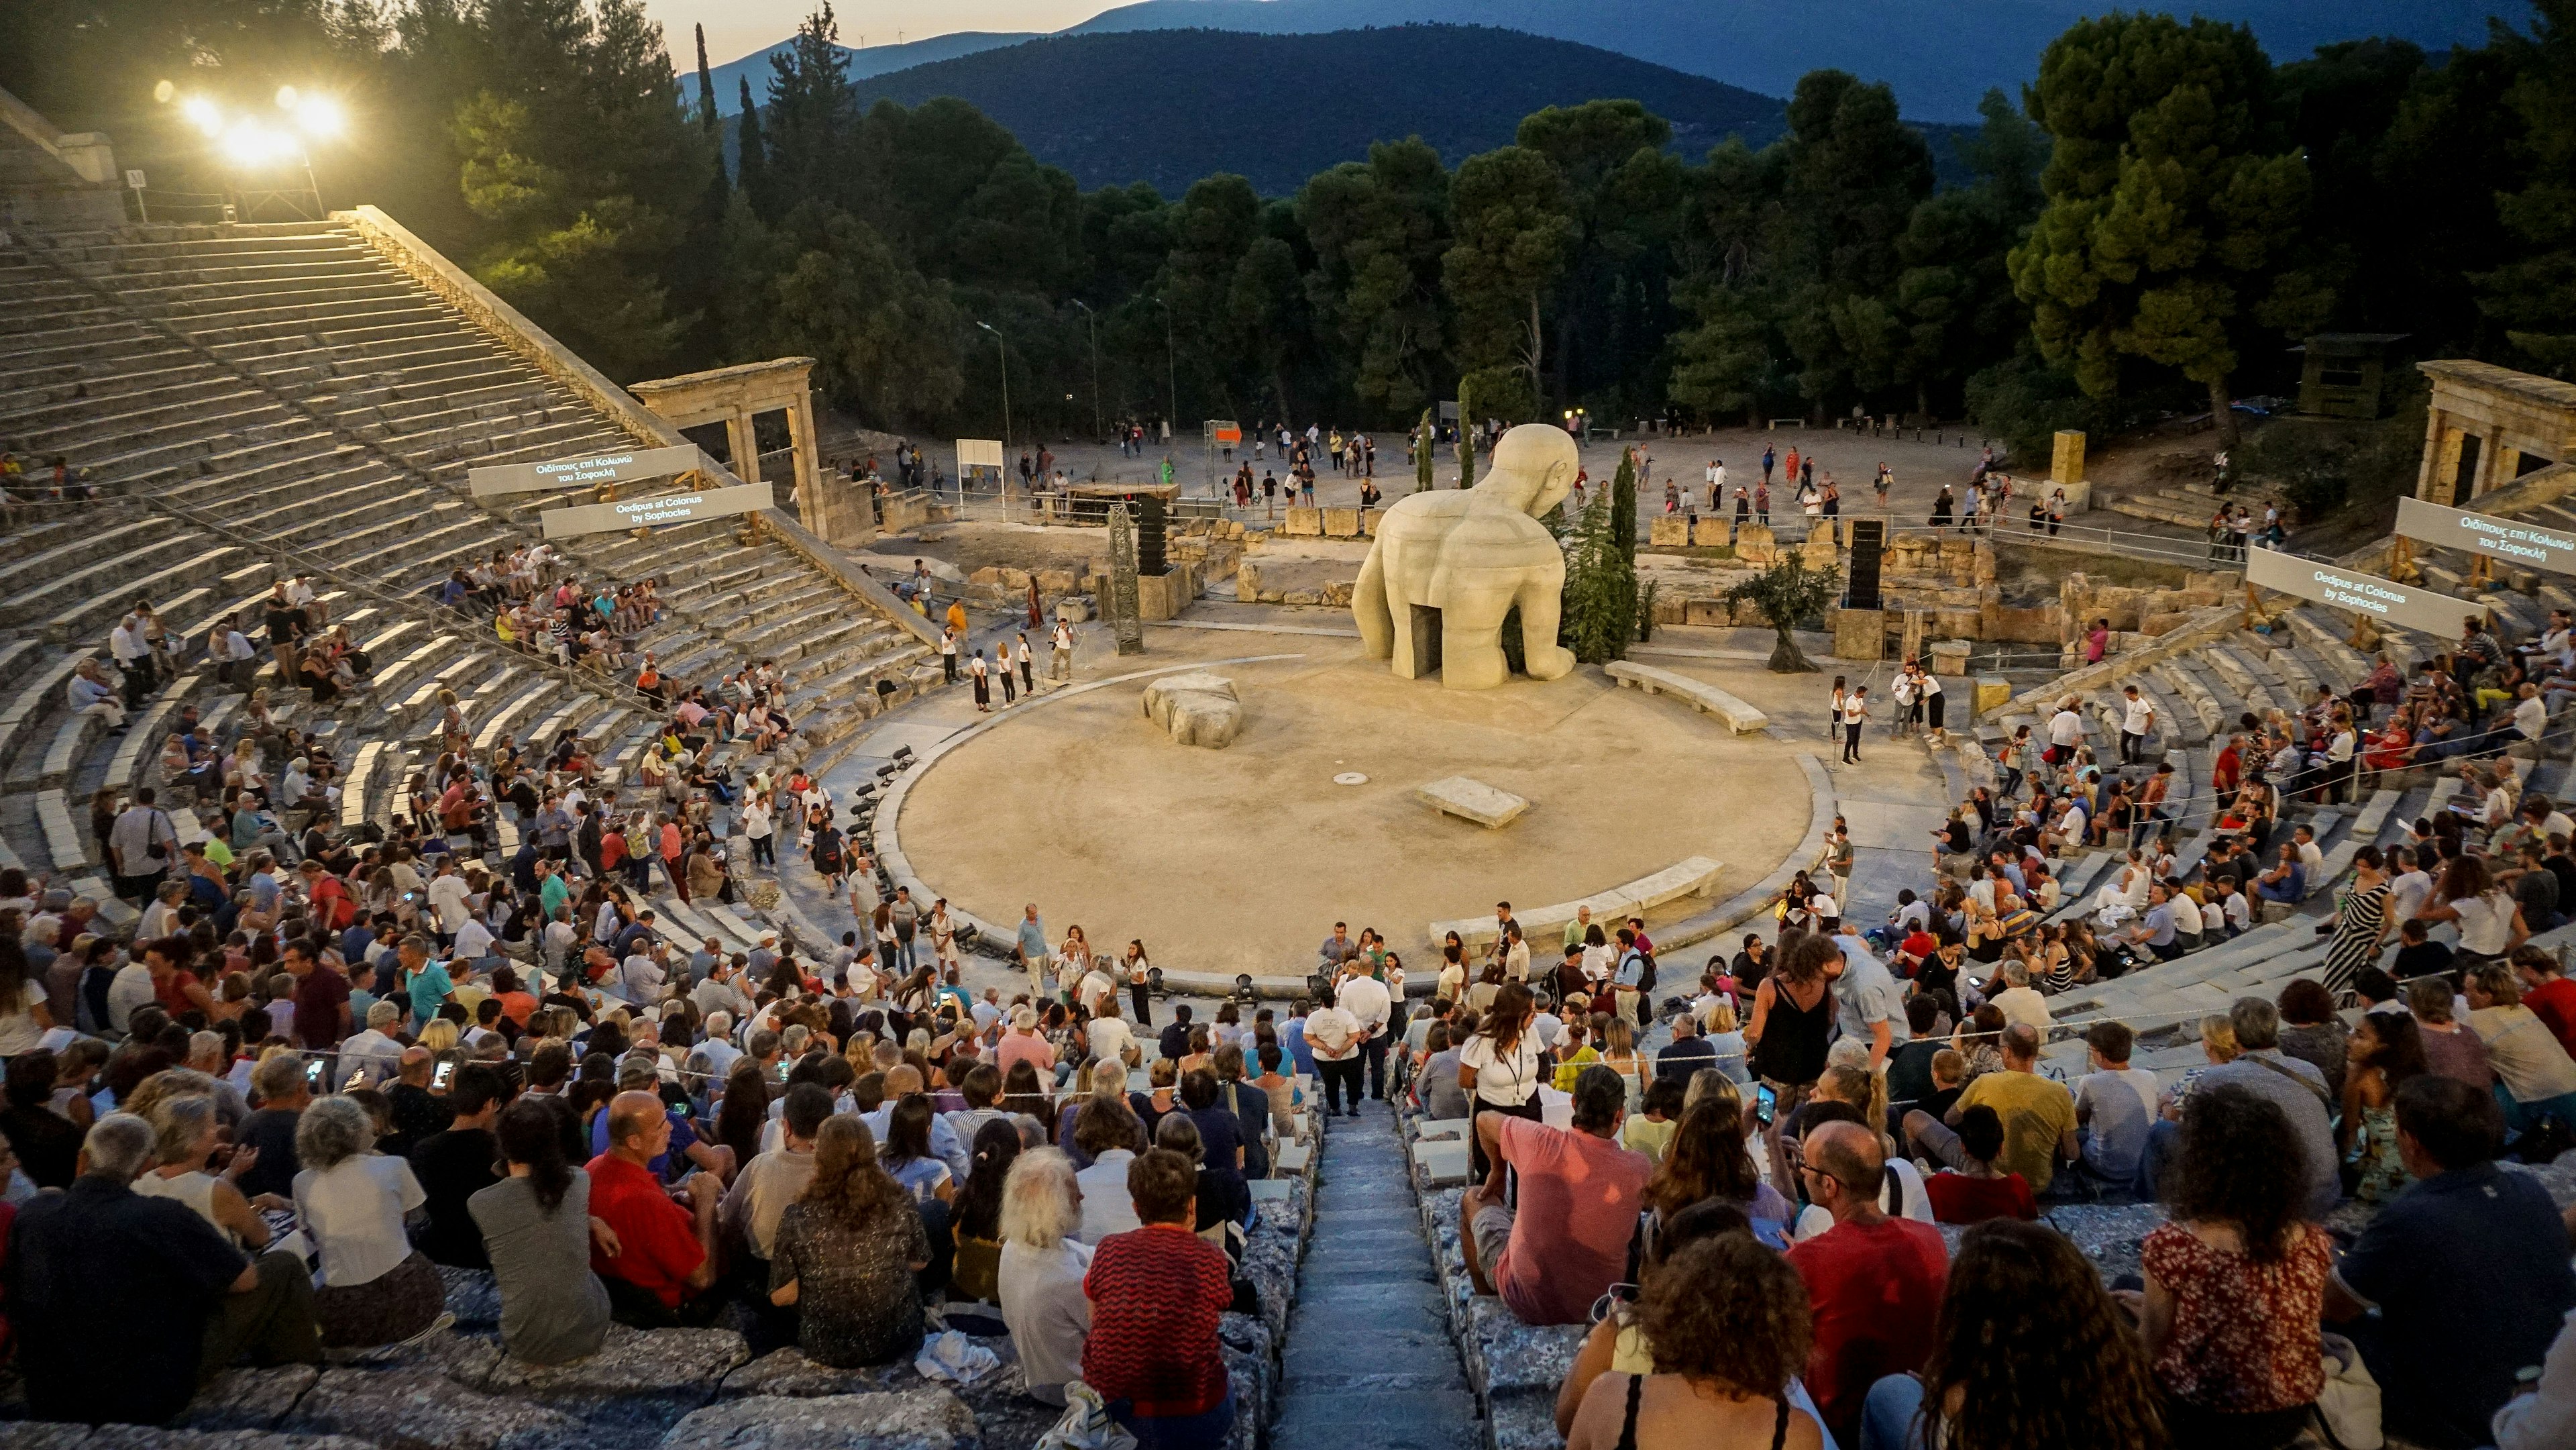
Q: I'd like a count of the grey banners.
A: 4